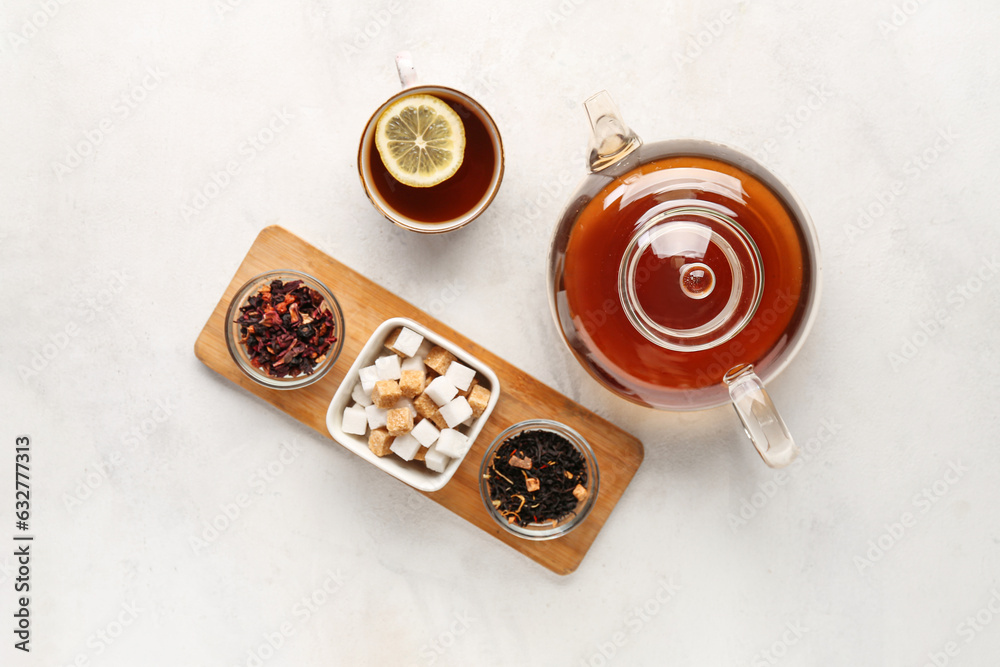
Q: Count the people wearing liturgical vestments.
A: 0